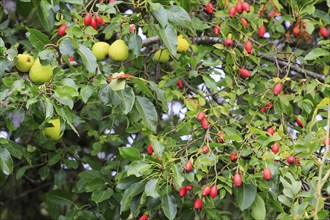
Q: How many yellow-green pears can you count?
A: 7